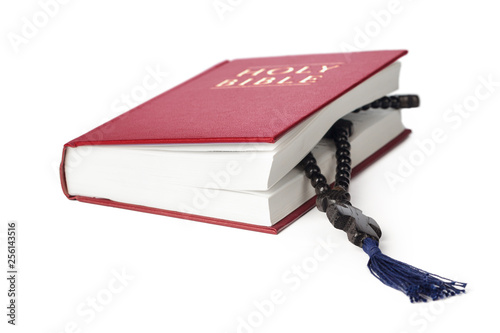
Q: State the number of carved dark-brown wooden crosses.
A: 1